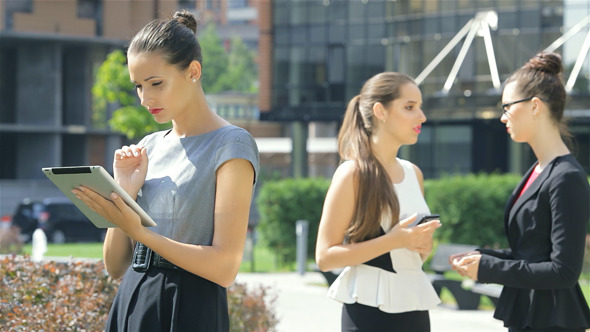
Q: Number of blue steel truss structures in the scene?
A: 0